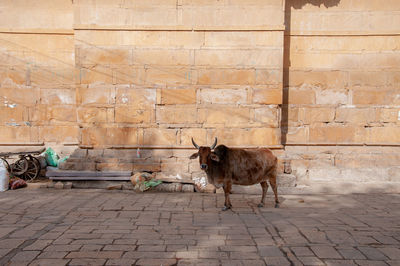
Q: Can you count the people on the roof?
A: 0